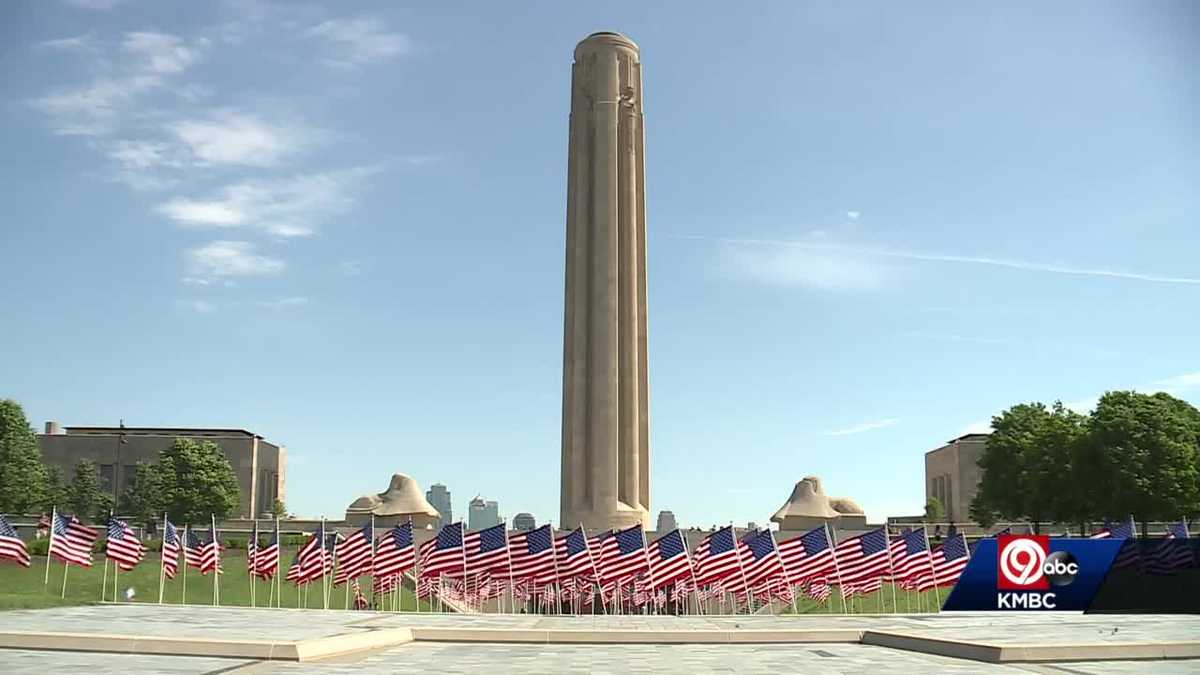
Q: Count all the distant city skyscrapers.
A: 4